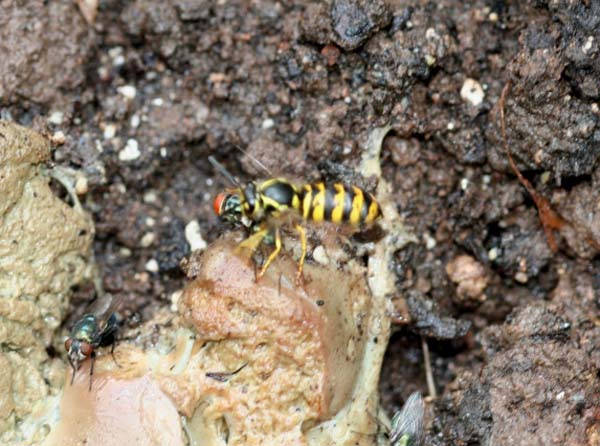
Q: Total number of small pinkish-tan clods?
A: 1